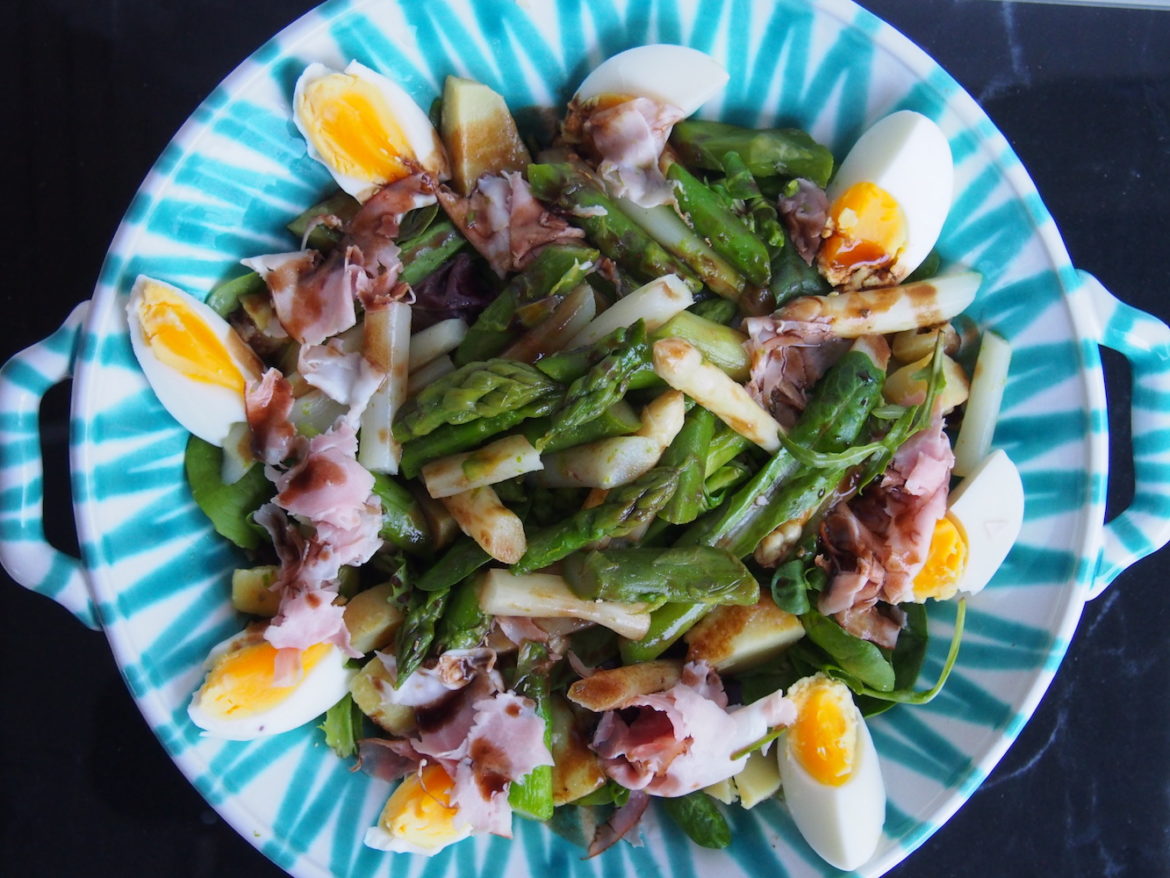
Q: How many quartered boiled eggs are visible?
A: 8